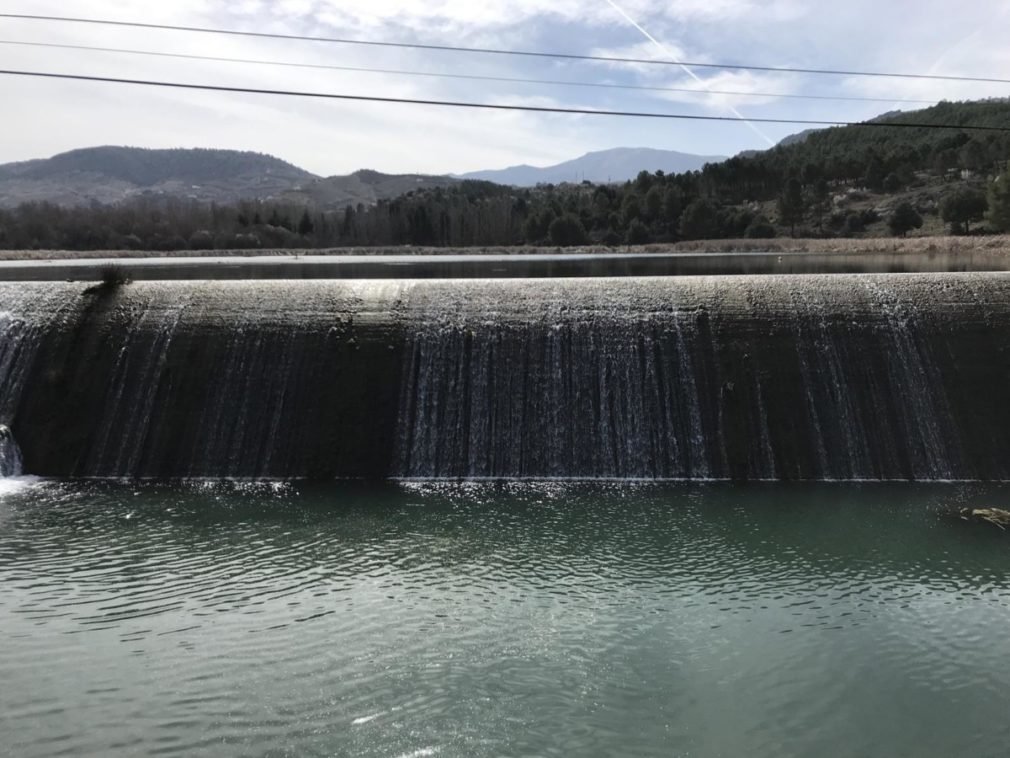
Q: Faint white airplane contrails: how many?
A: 1